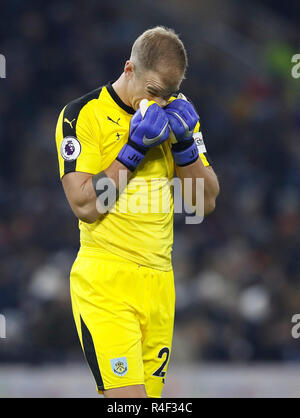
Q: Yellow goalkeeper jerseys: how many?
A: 1